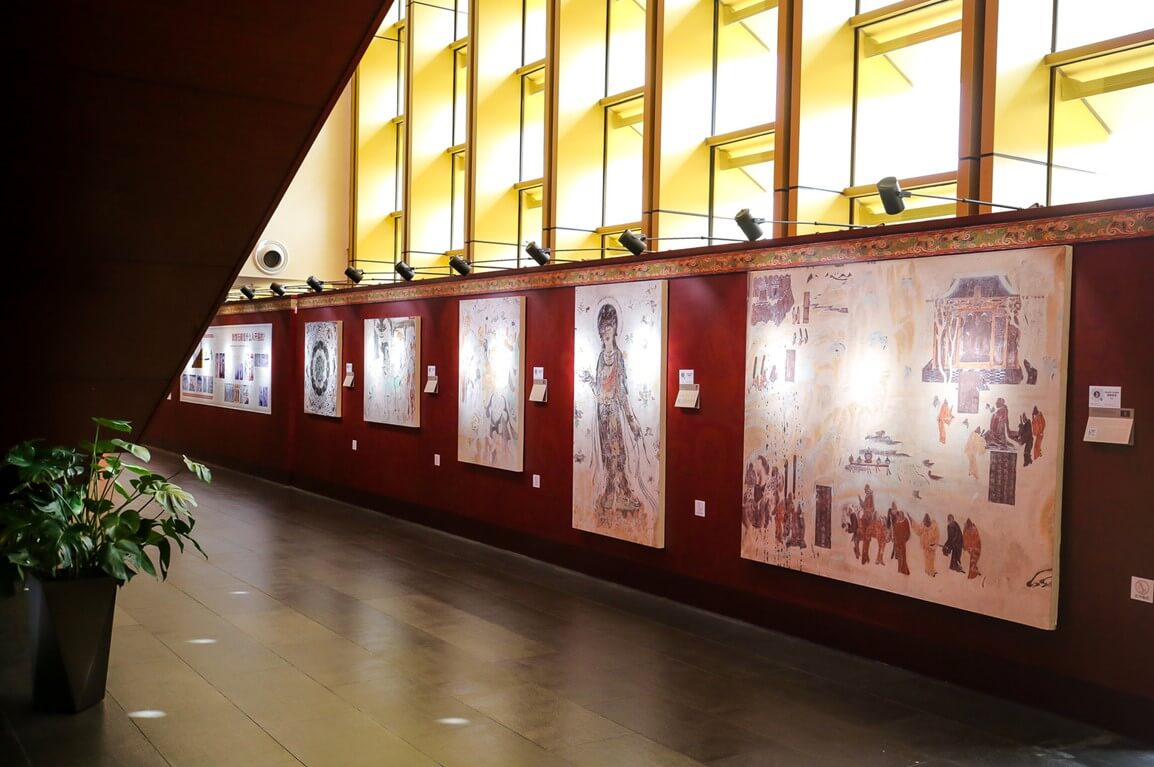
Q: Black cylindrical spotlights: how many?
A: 10